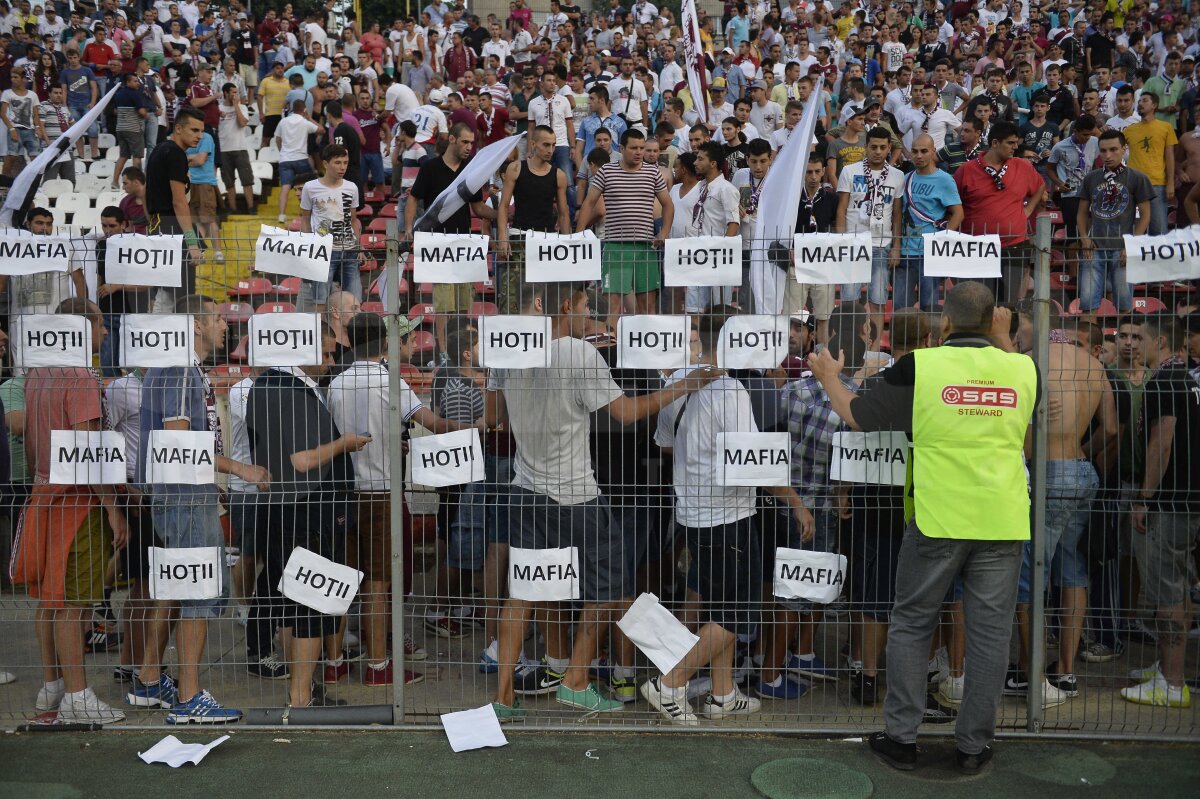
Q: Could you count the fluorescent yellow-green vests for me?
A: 1